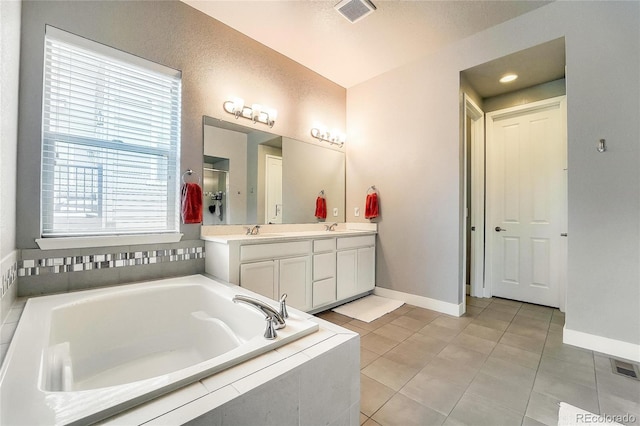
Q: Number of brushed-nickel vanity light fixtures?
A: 2